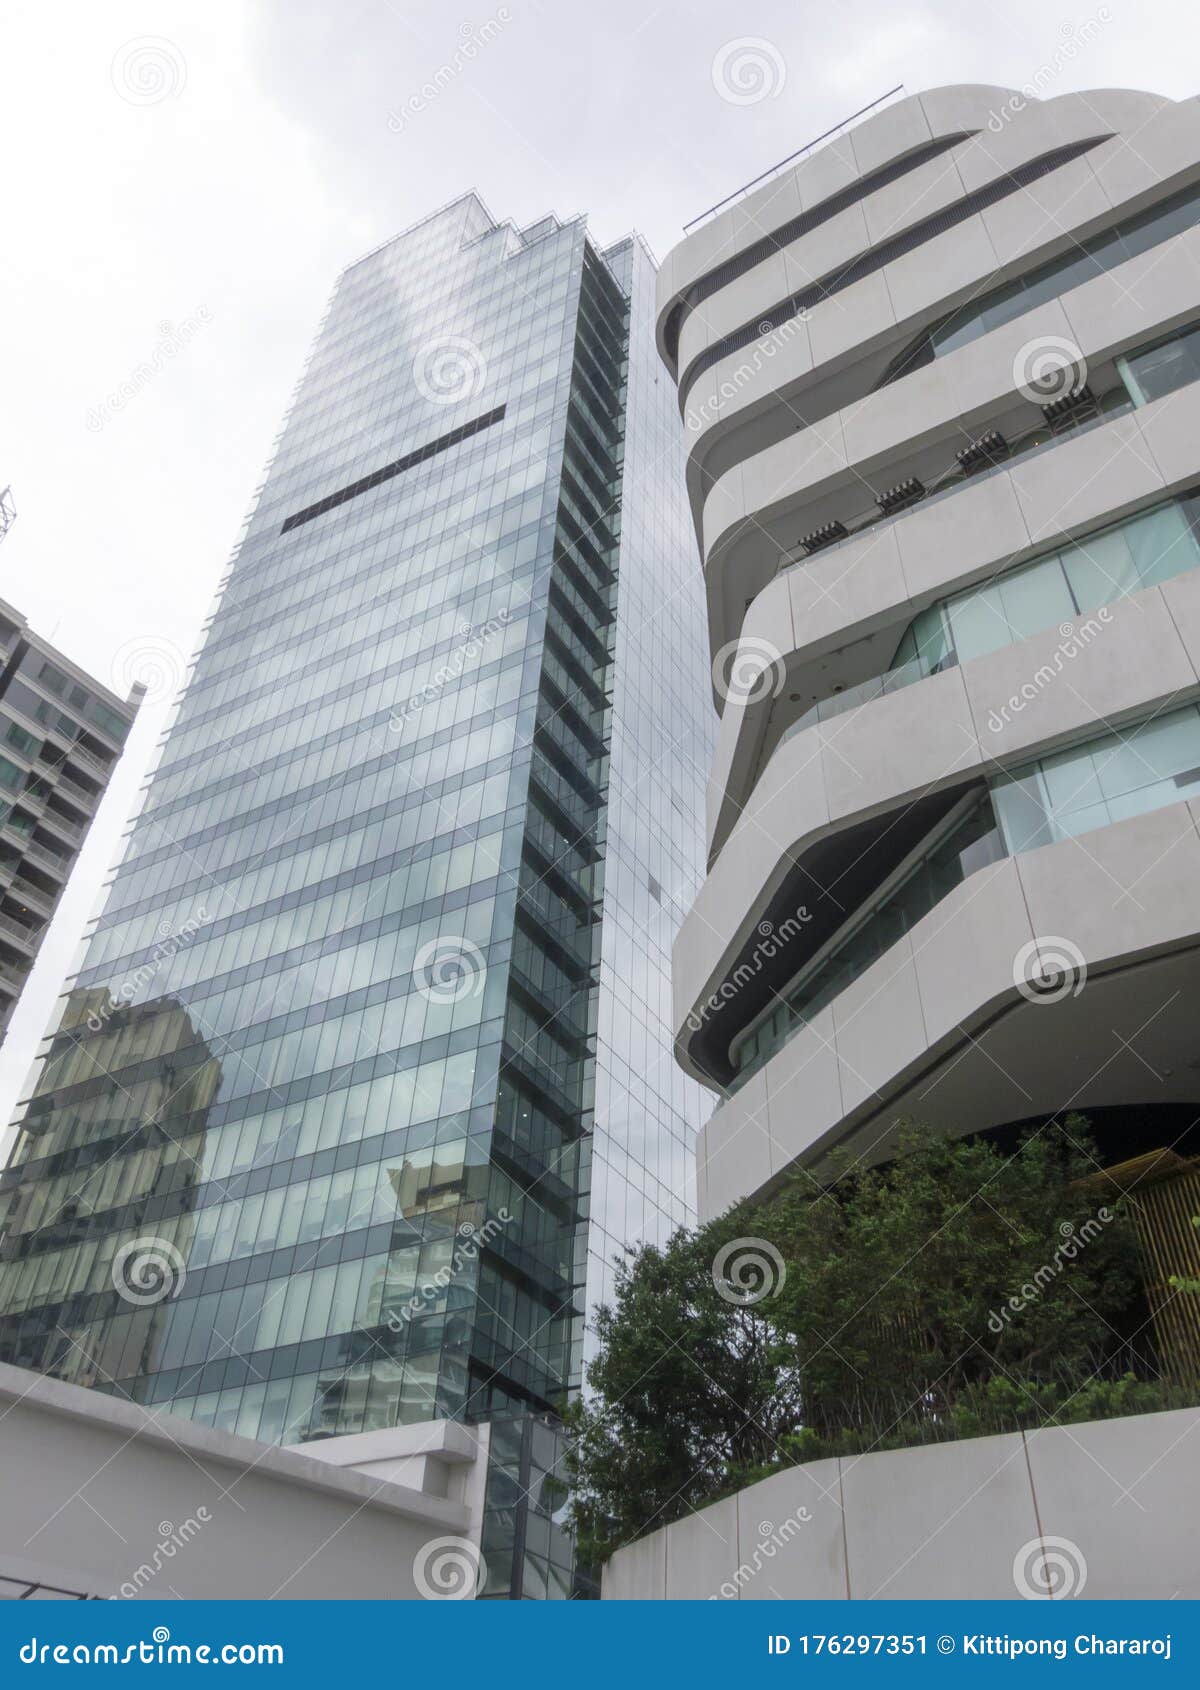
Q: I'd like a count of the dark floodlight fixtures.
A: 4